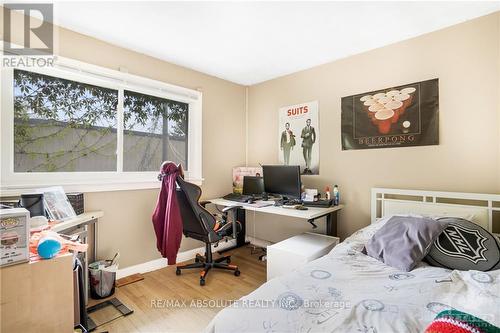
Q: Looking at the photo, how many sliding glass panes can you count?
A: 2